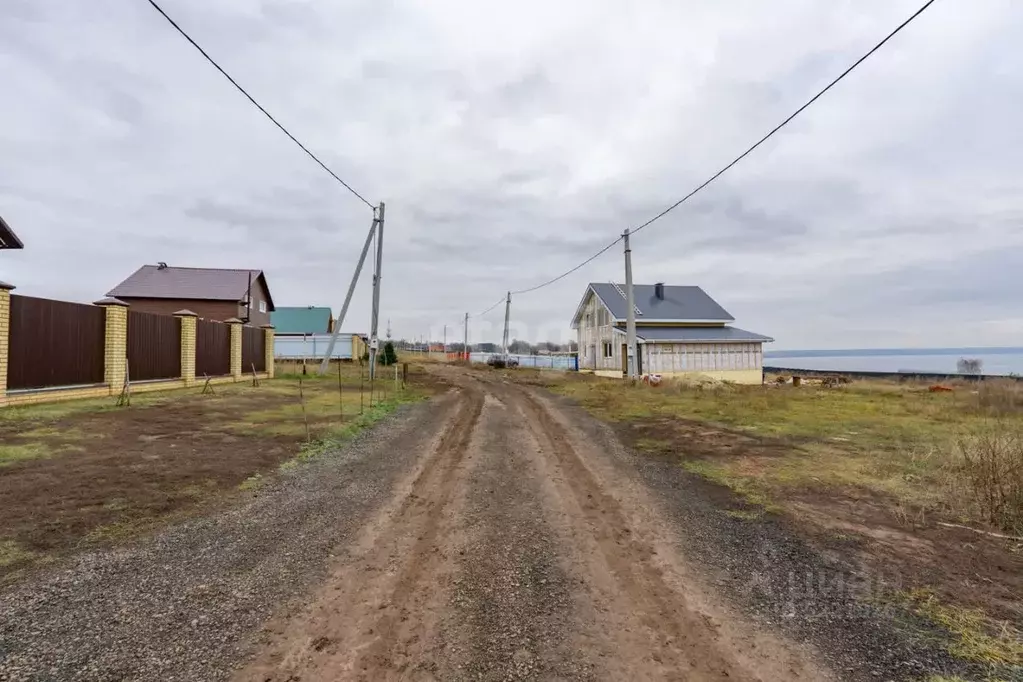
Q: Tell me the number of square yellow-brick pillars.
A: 5